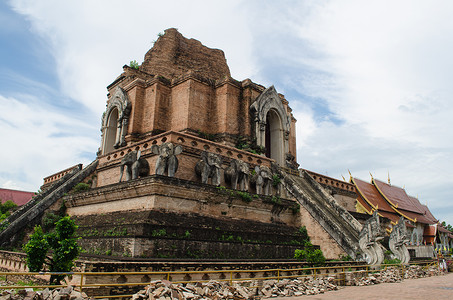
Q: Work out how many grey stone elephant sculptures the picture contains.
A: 5